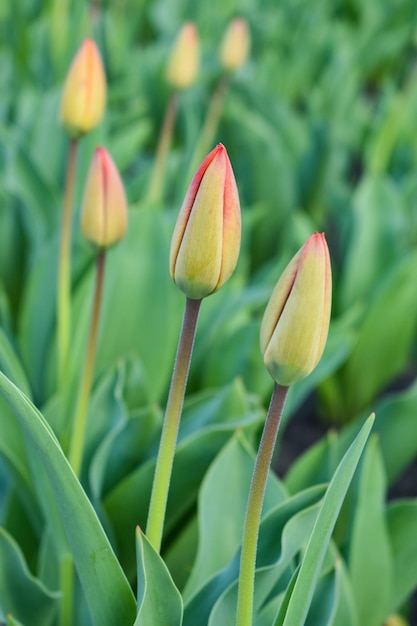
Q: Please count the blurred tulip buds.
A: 4